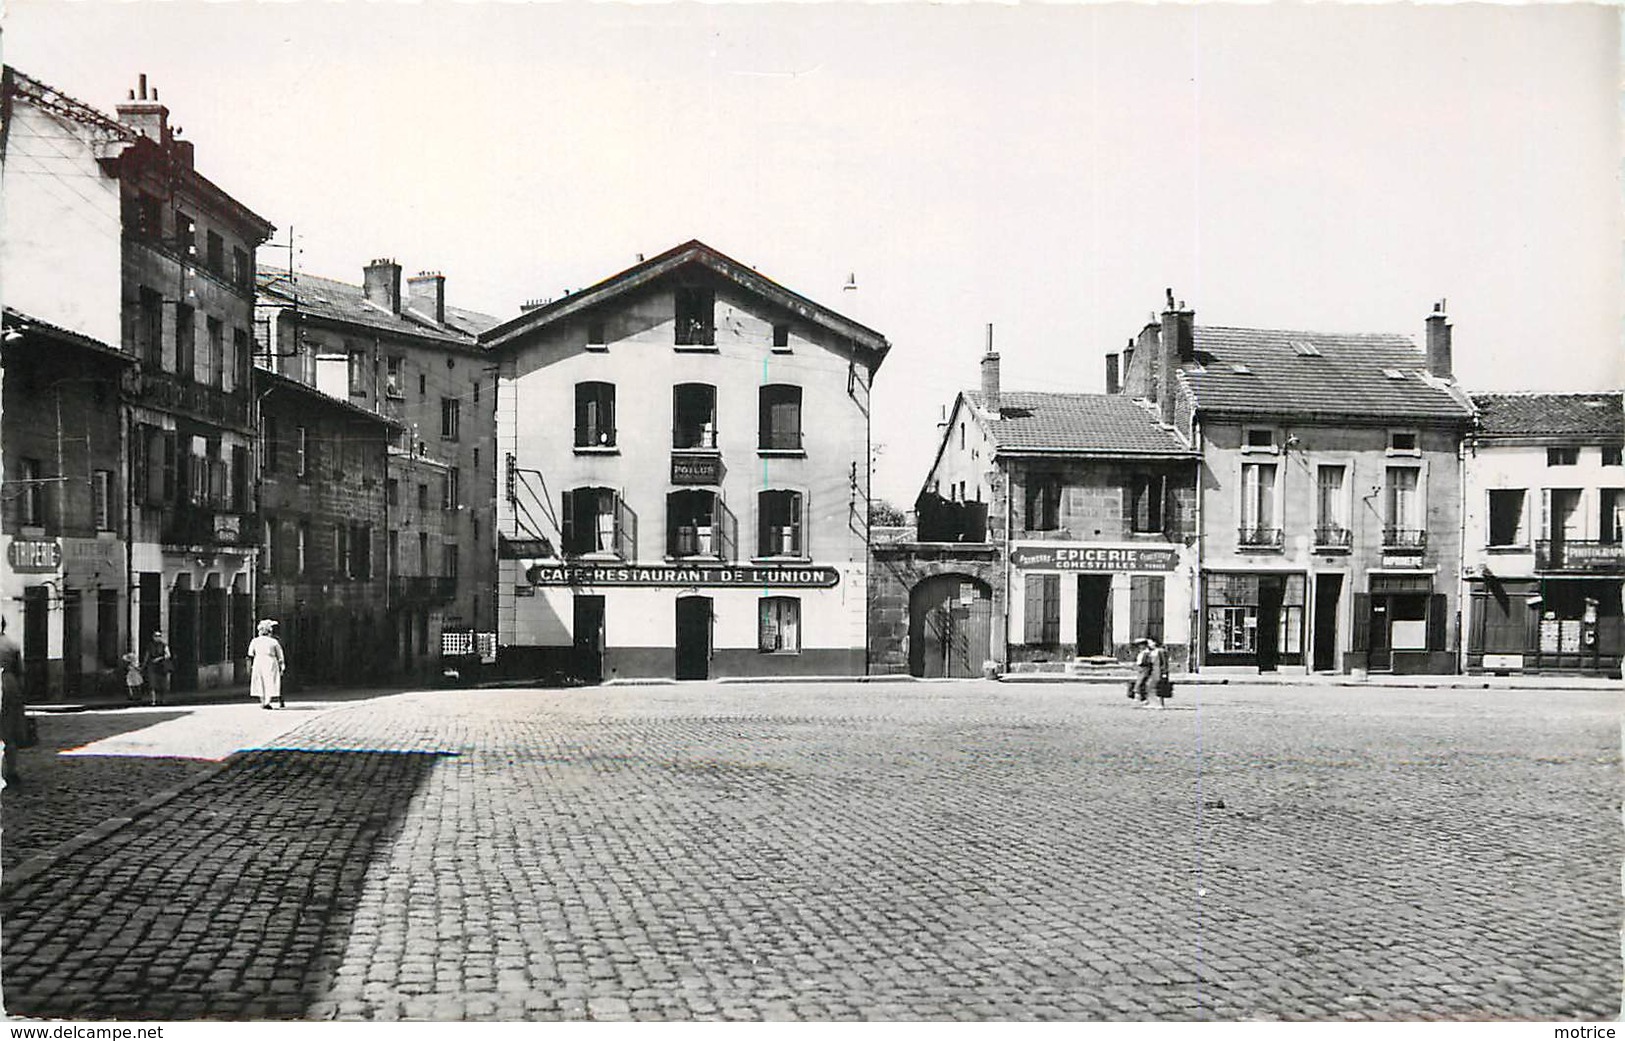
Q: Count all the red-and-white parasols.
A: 0